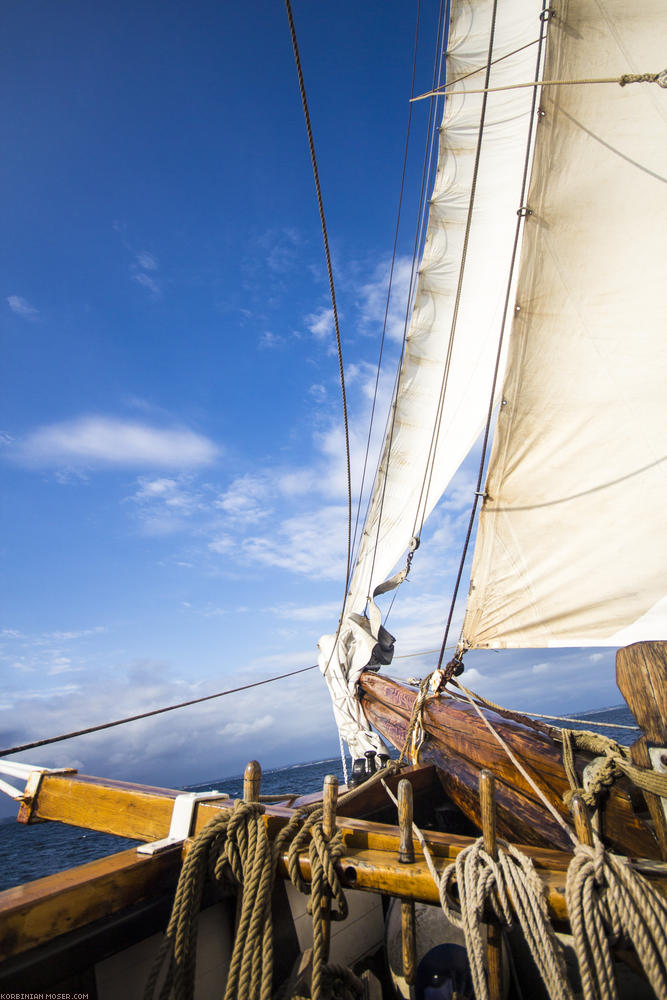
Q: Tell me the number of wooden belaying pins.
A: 5